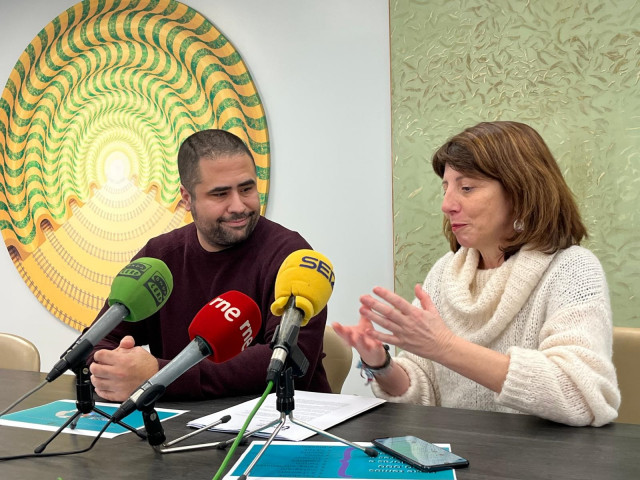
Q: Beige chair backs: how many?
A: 3